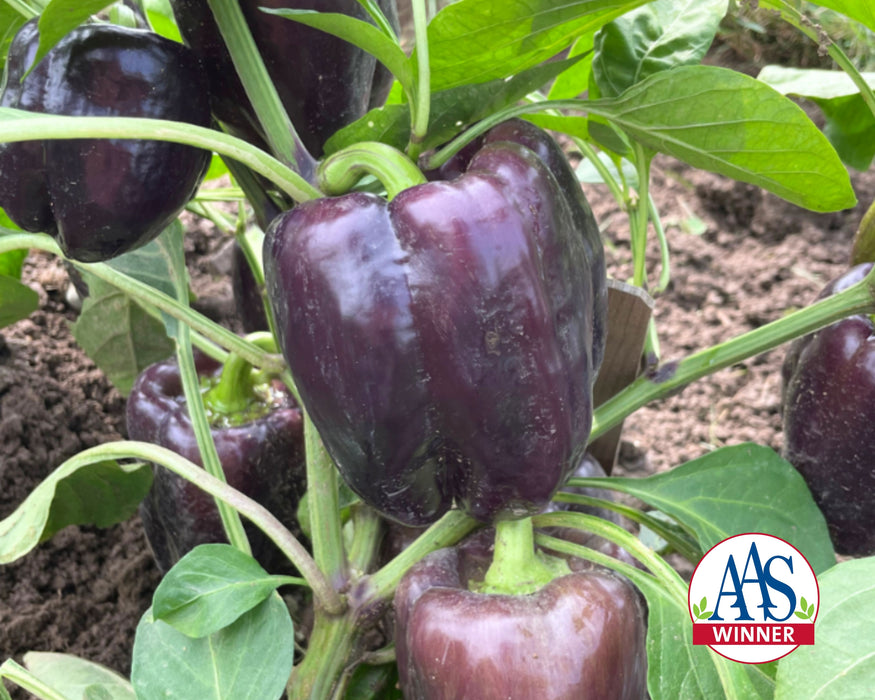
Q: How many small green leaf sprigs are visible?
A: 2